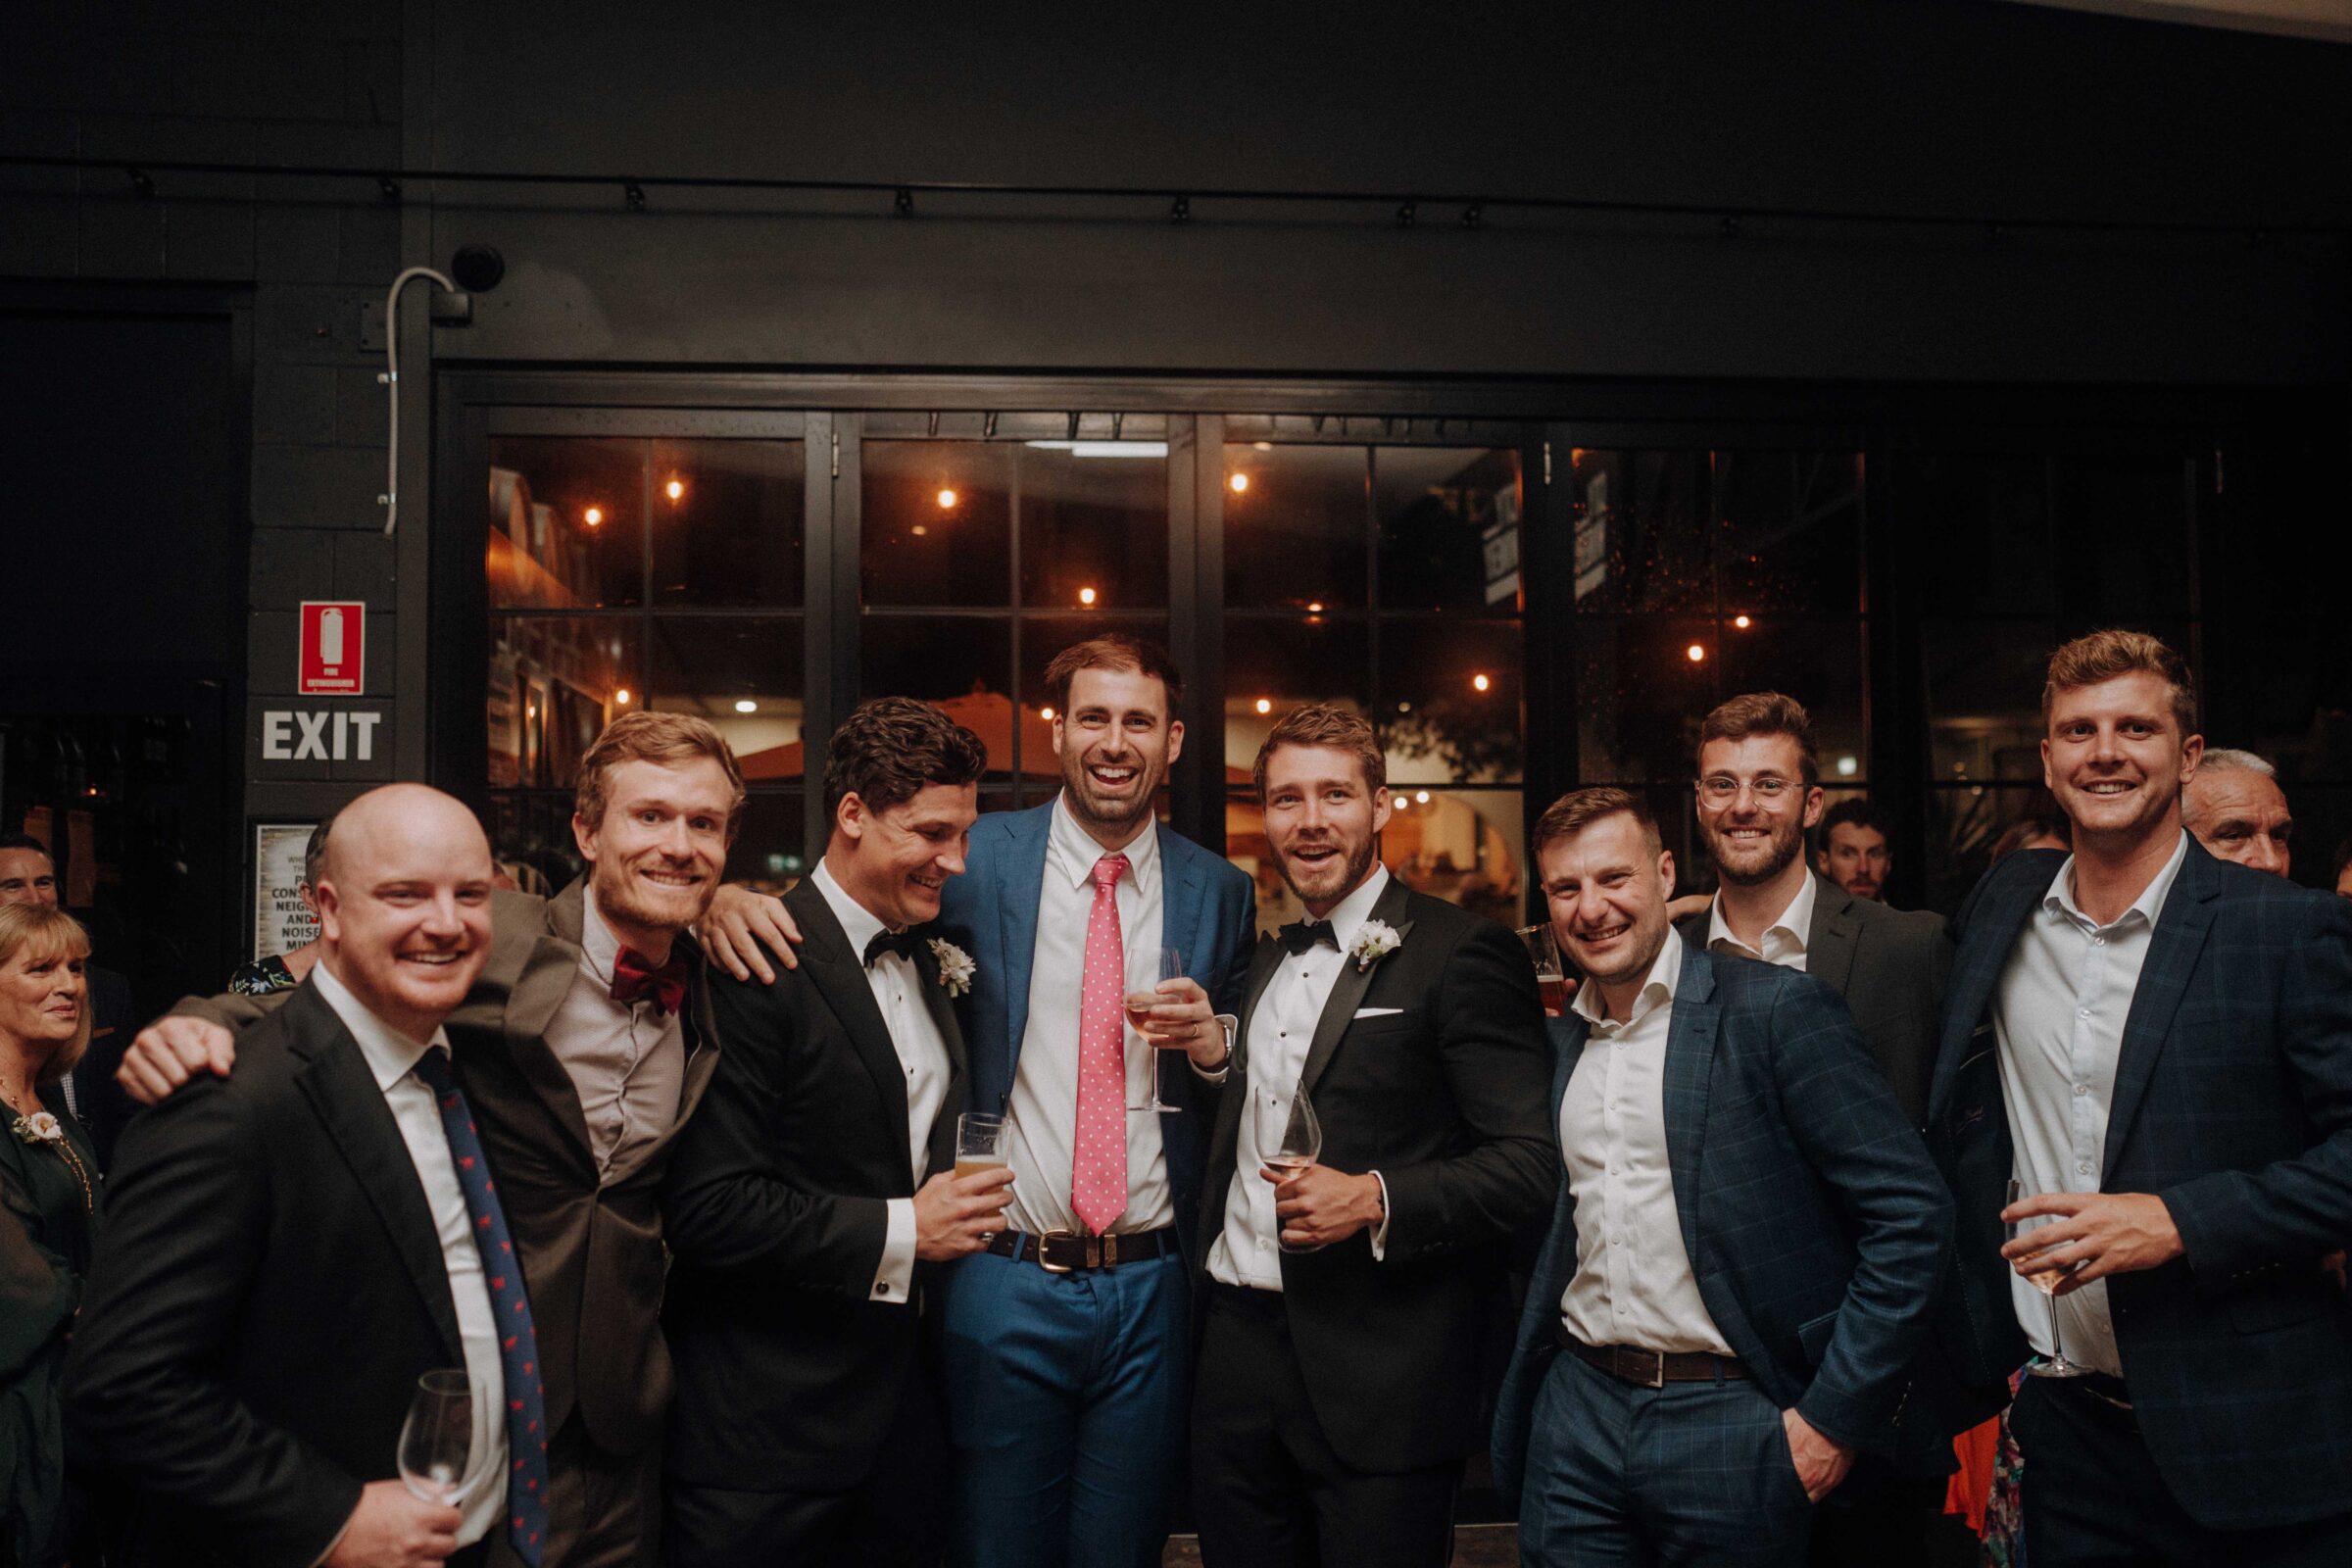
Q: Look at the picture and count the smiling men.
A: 8